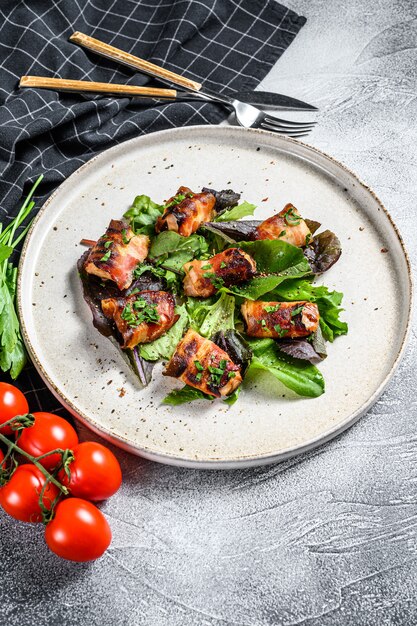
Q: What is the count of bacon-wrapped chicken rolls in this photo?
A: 7